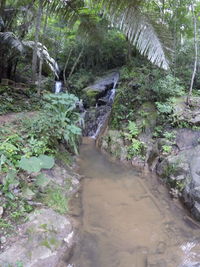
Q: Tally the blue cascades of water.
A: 2